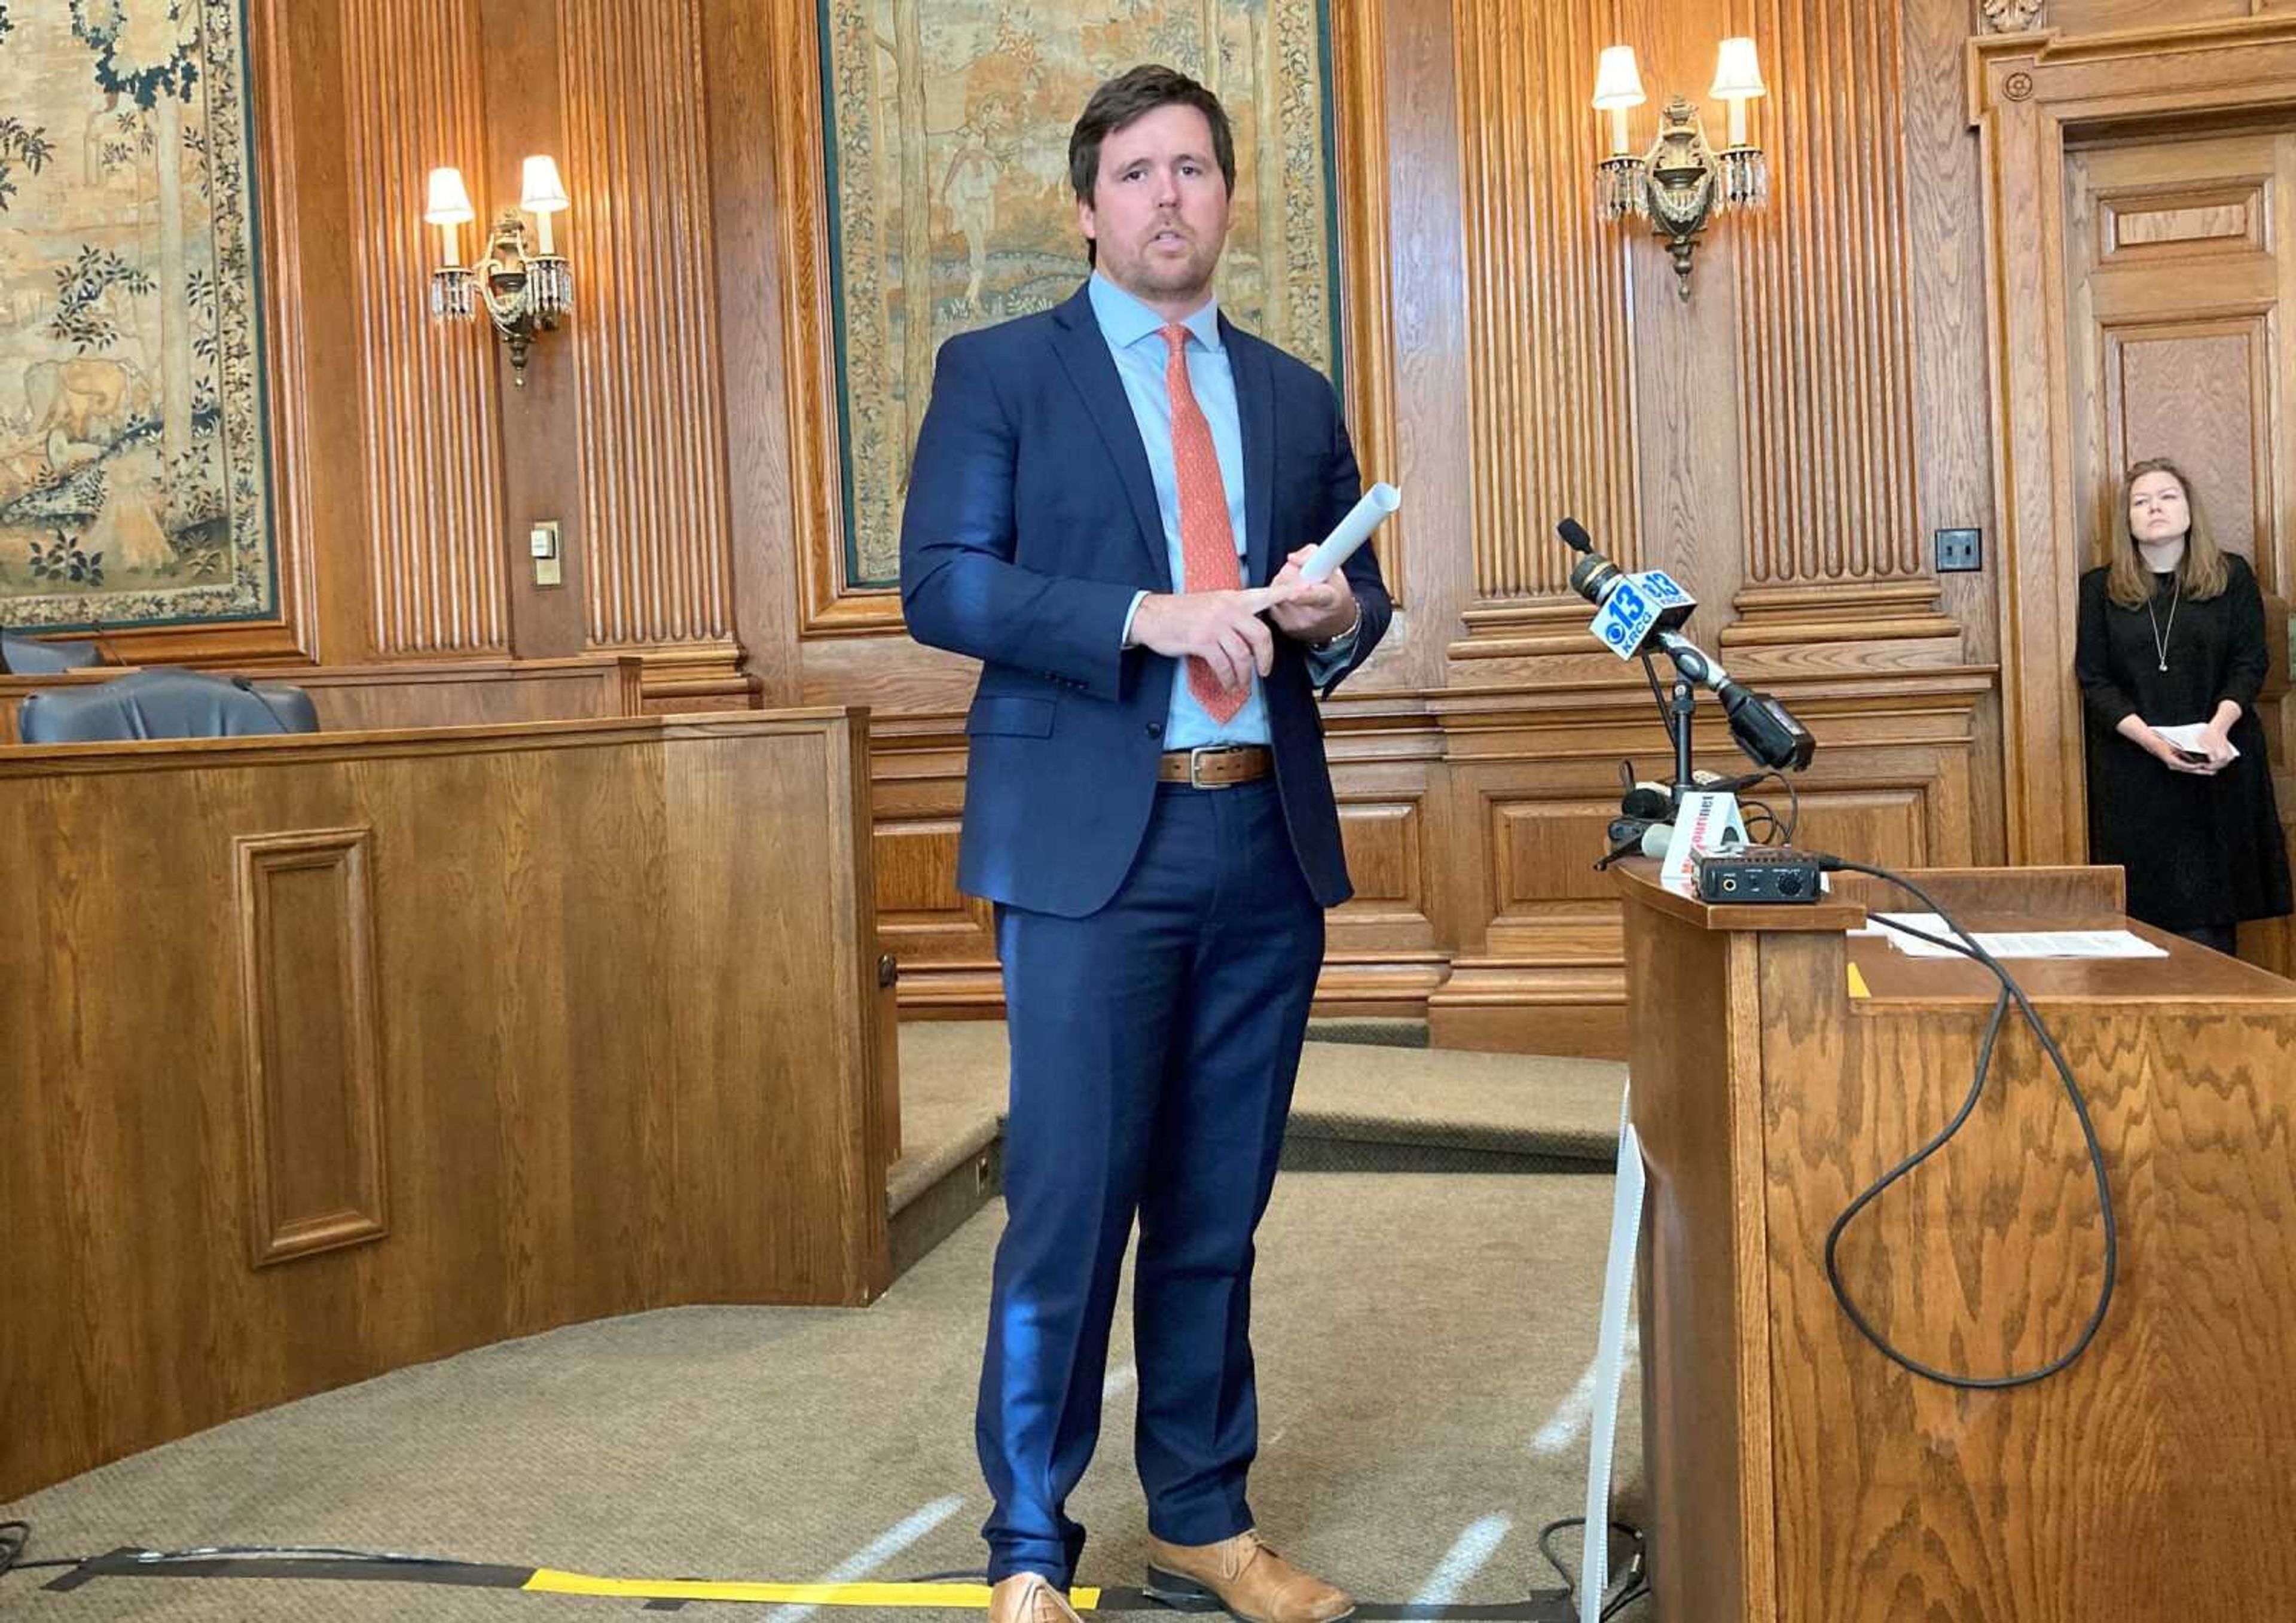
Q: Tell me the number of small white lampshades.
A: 4